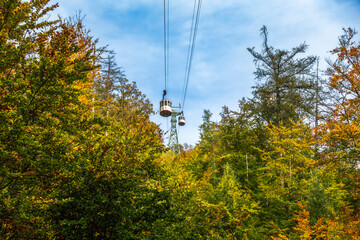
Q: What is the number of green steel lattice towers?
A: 1